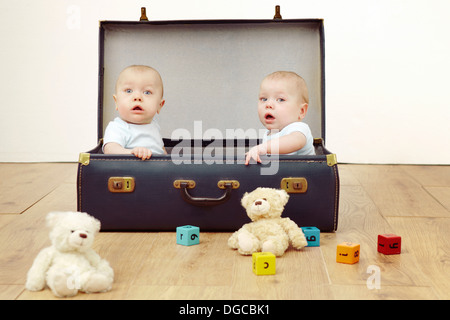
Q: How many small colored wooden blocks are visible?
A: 5